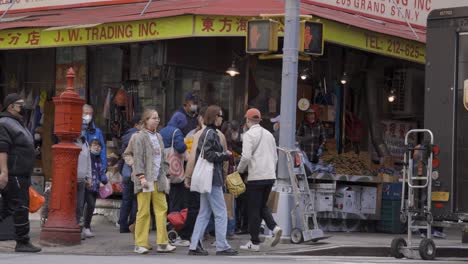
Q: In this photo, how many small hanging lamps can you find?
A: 4